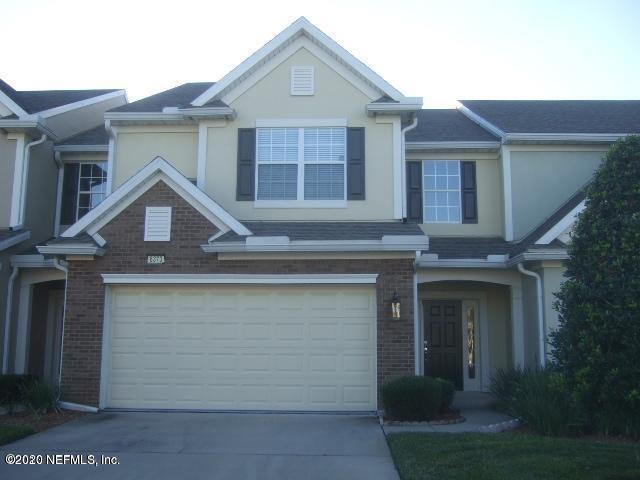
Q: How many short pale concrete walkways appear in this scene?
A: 1